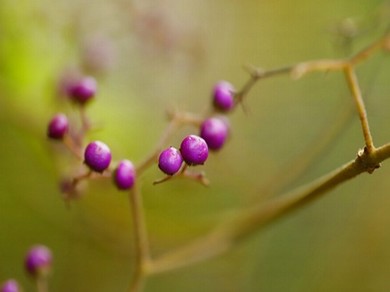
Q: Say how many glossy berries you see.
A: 10